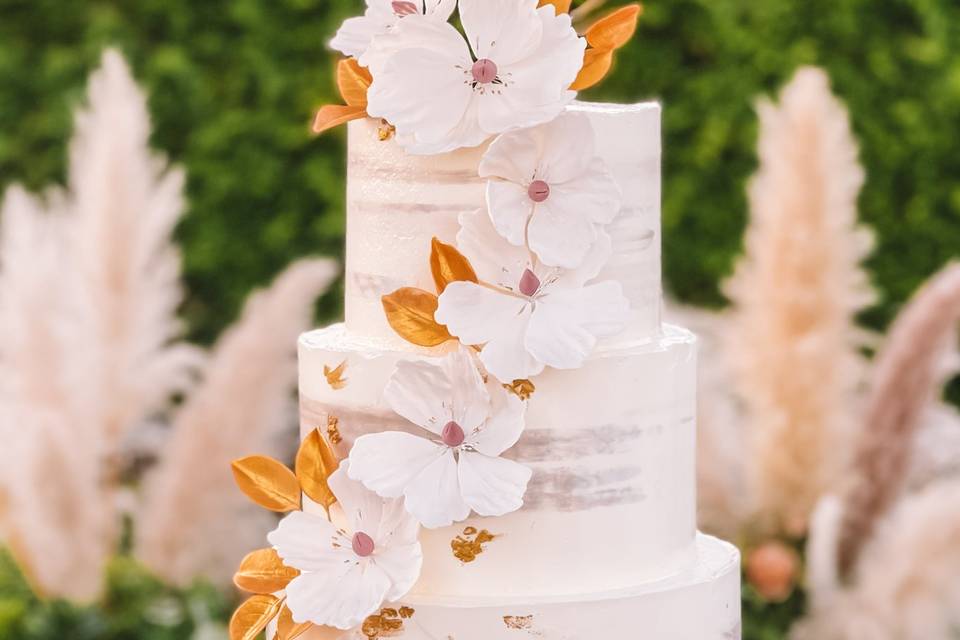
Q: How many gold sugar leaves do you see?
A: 12